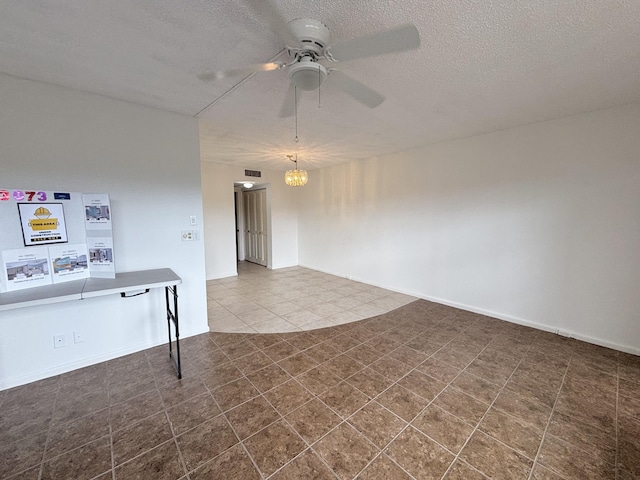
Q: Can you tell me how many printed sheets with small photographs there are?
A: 4